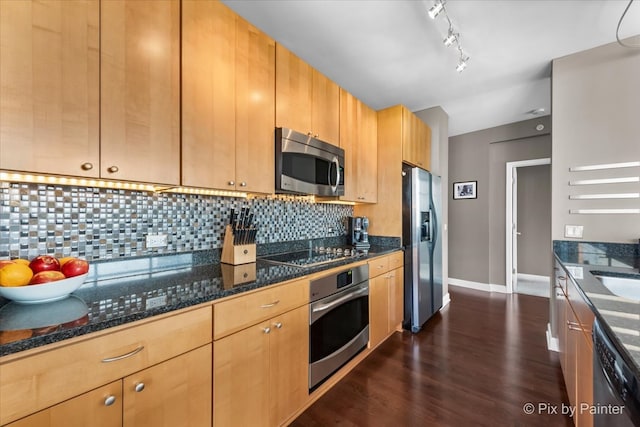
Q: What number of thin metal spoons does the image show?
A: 0